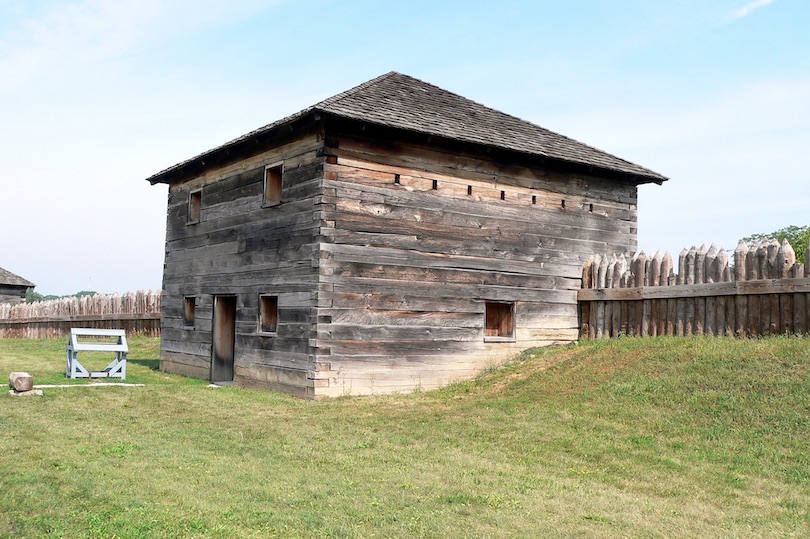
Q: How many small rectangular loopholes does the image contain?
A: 7